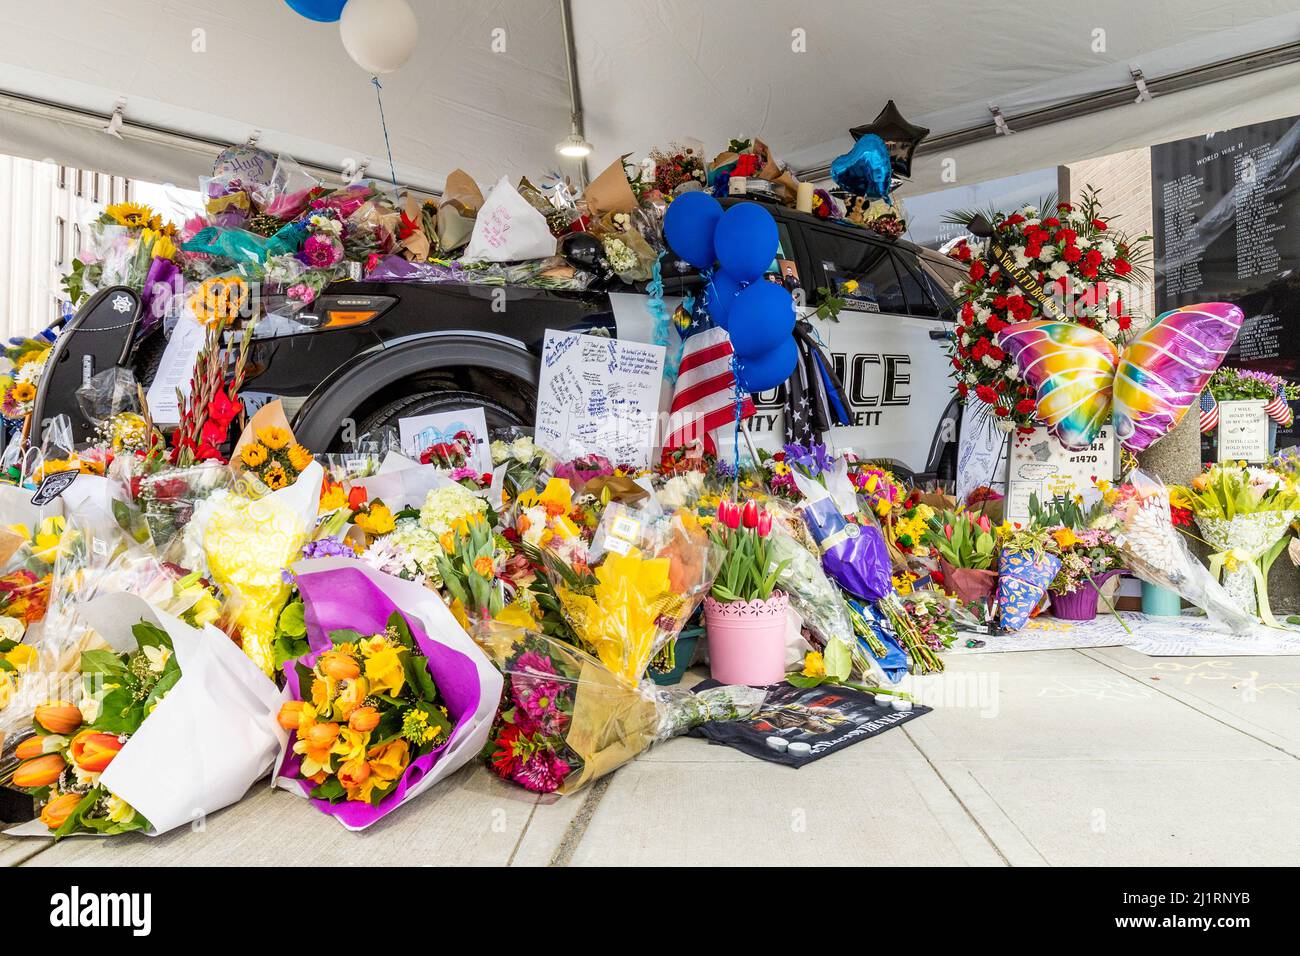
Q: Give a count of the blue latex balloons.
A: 6